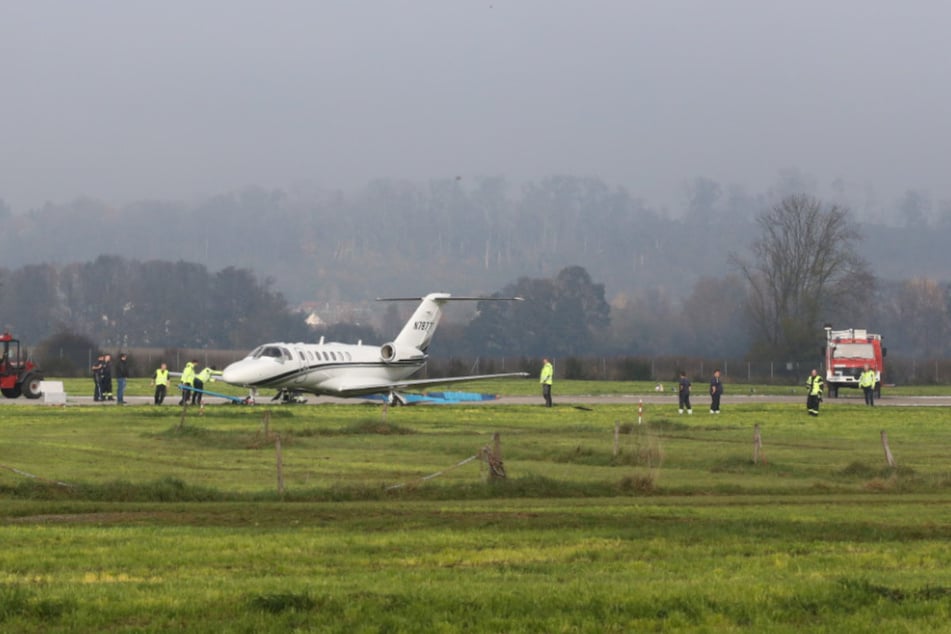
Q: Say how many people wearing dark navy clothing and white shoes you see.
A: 2